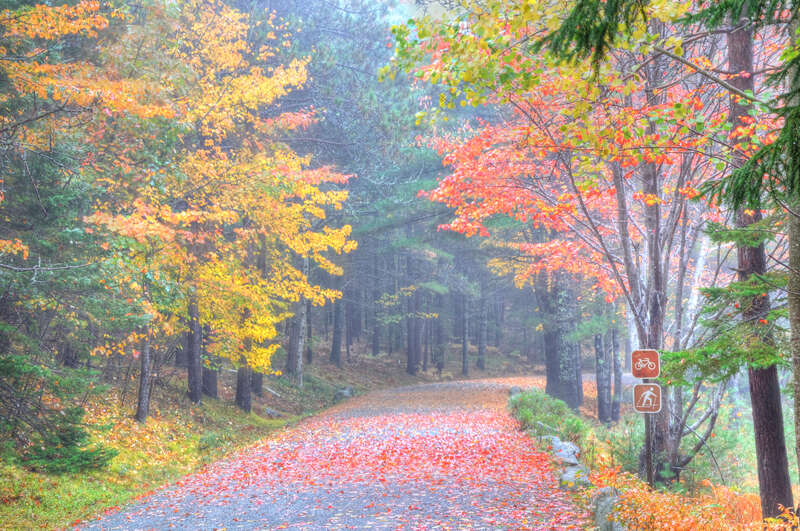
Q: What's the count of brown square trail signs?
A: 2